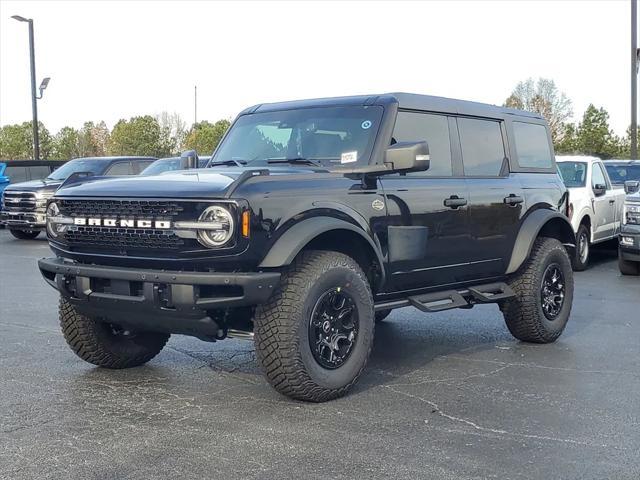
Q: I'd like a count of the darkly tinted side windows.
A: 3